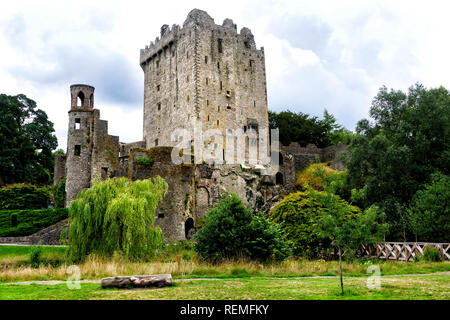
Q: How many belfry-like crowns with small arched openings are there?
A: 1